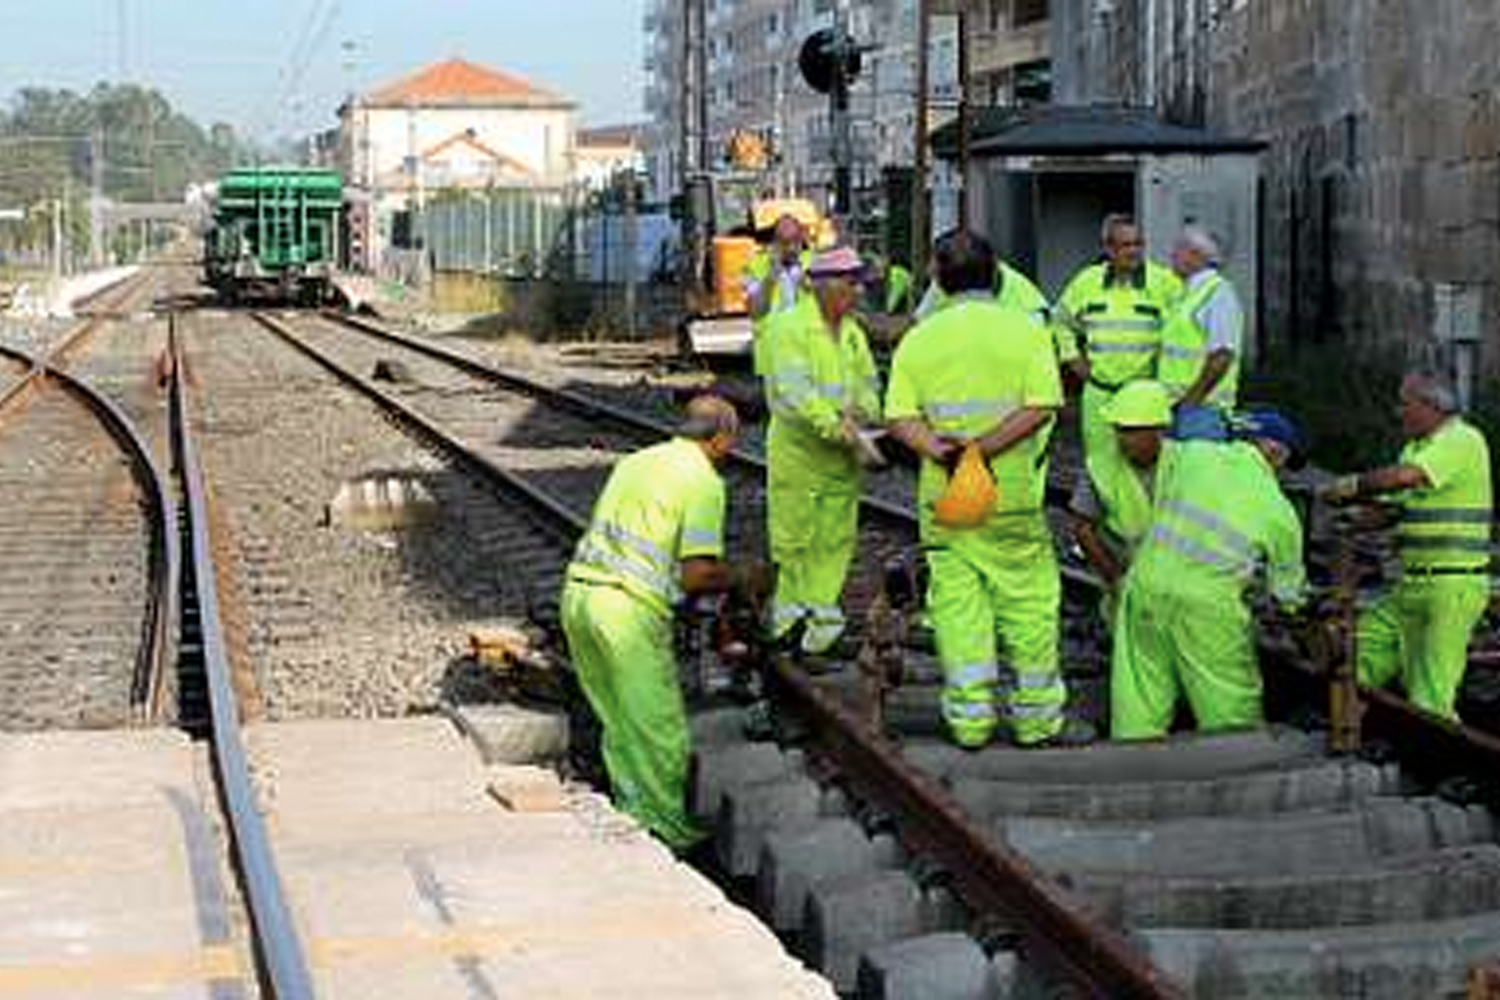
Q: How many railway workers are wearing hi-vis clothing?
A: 10